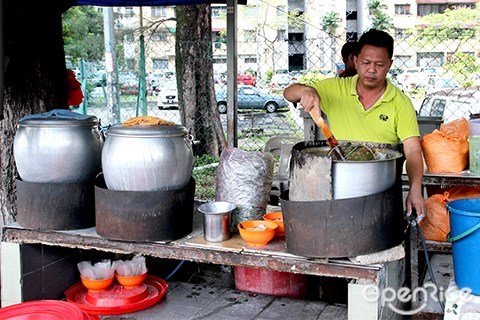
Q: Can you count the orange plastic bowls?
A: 4